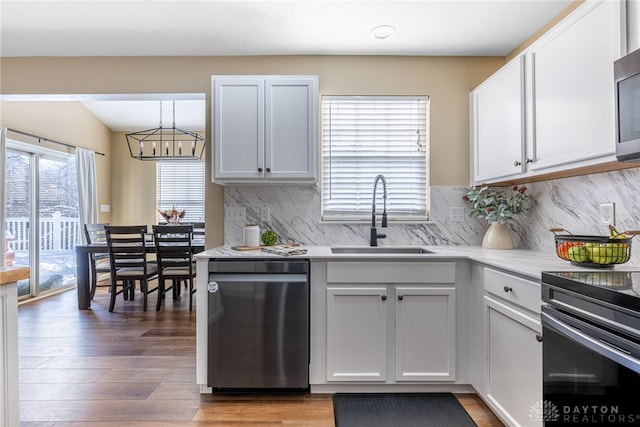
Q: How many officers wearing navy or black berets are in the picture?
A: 0